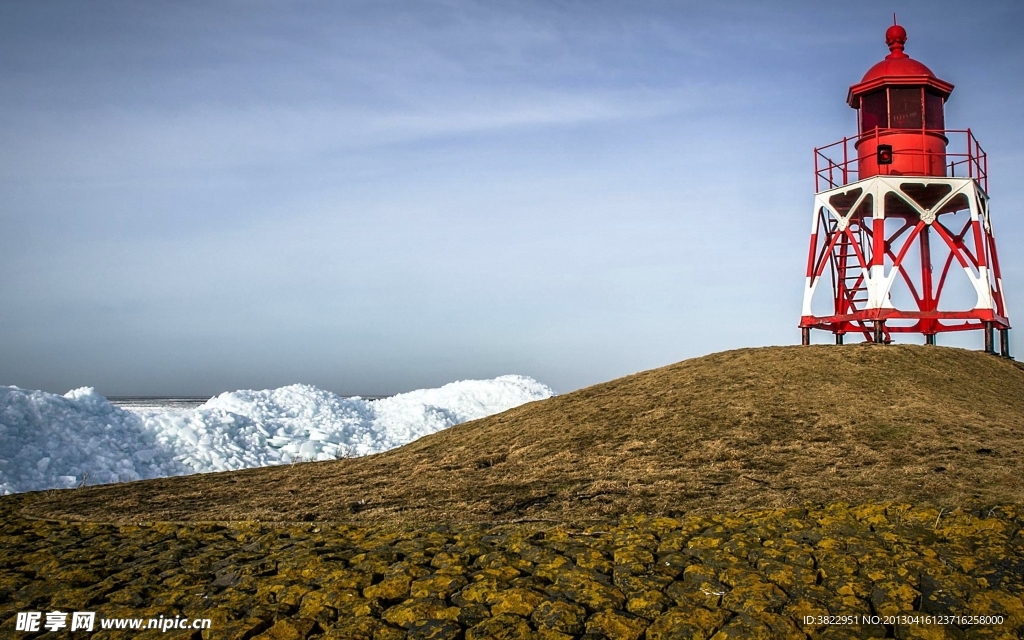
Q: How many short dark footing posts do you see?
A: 6